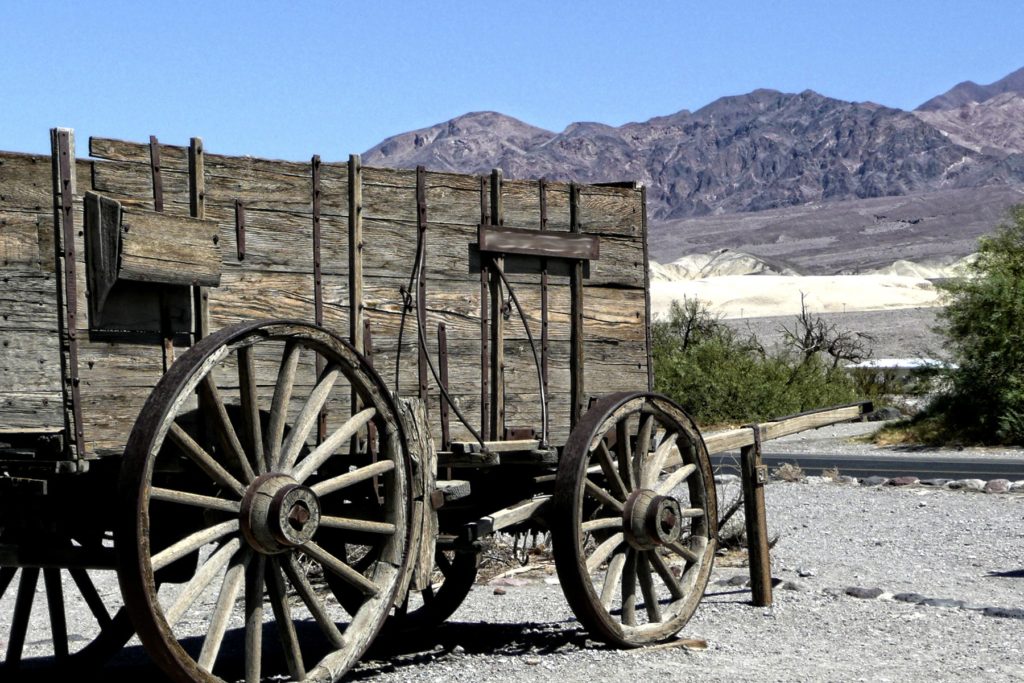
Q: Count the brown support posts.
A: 1